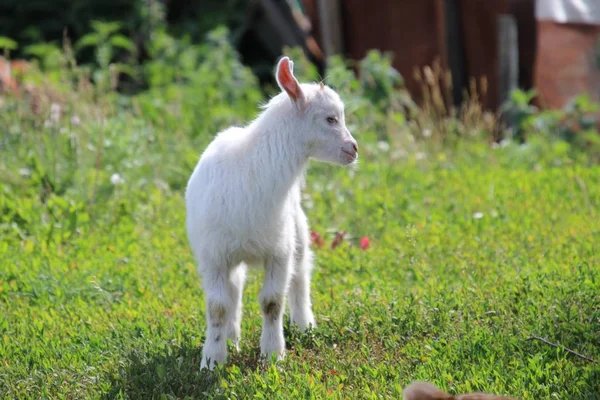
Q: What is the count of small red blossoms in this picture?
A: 3